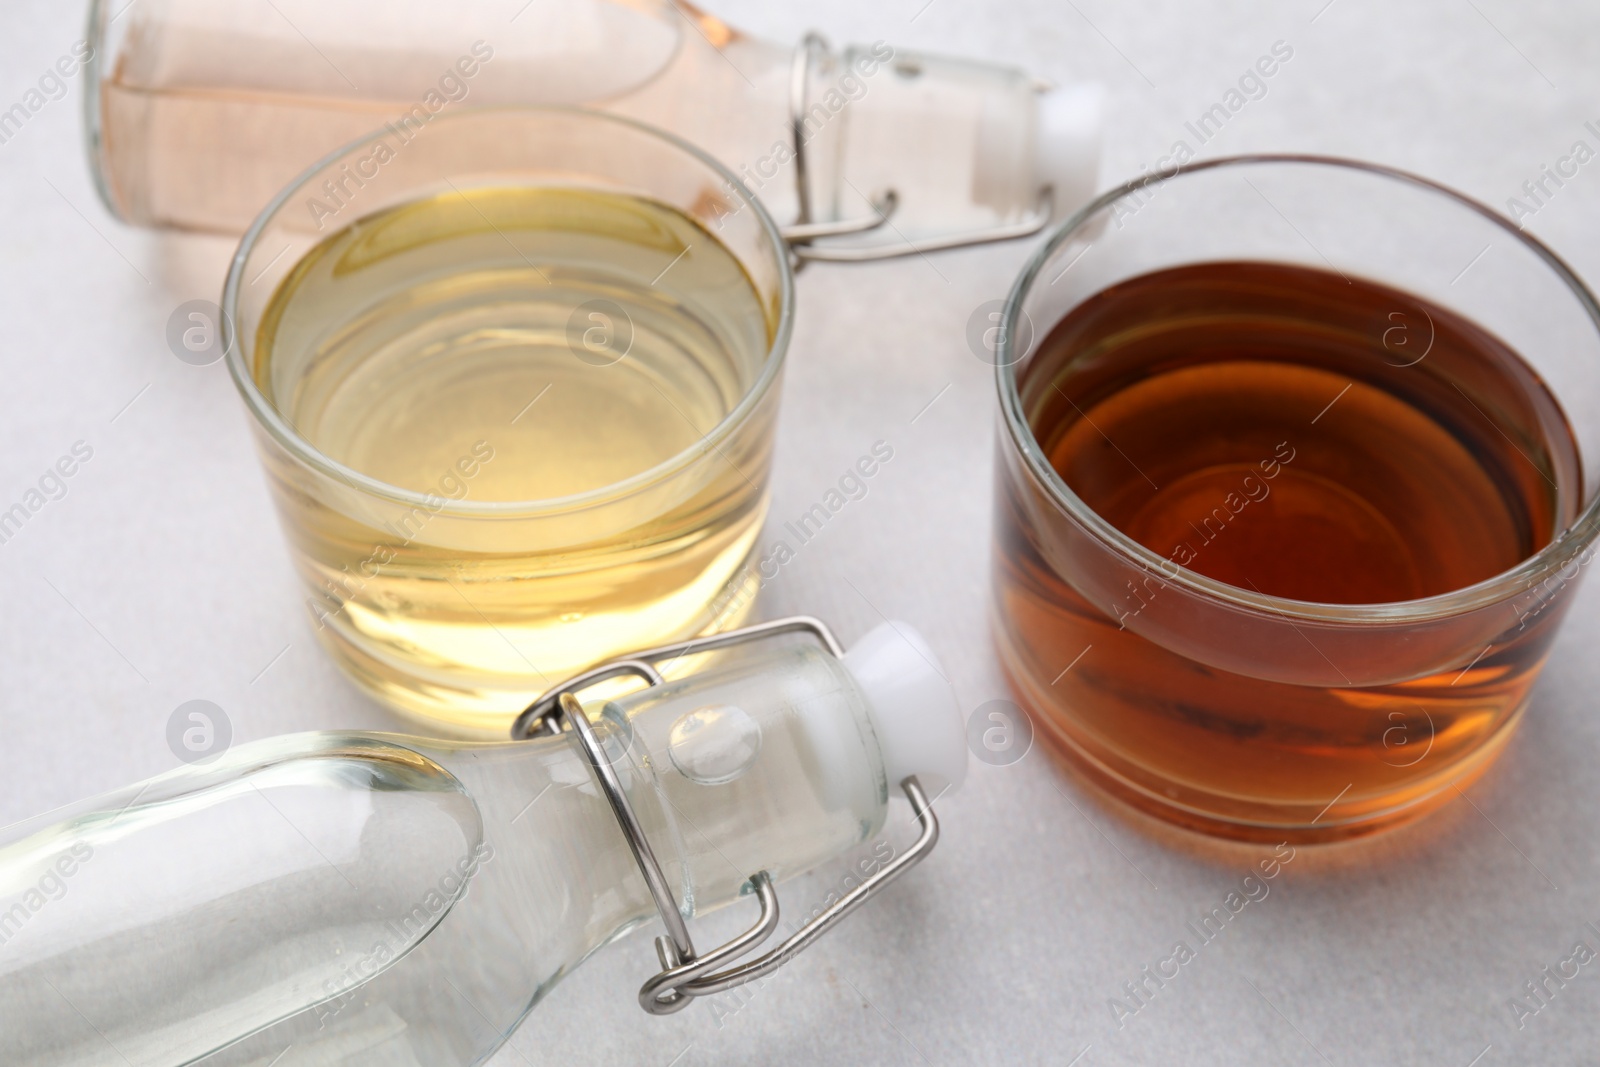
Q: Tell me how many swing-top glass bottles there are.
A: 2